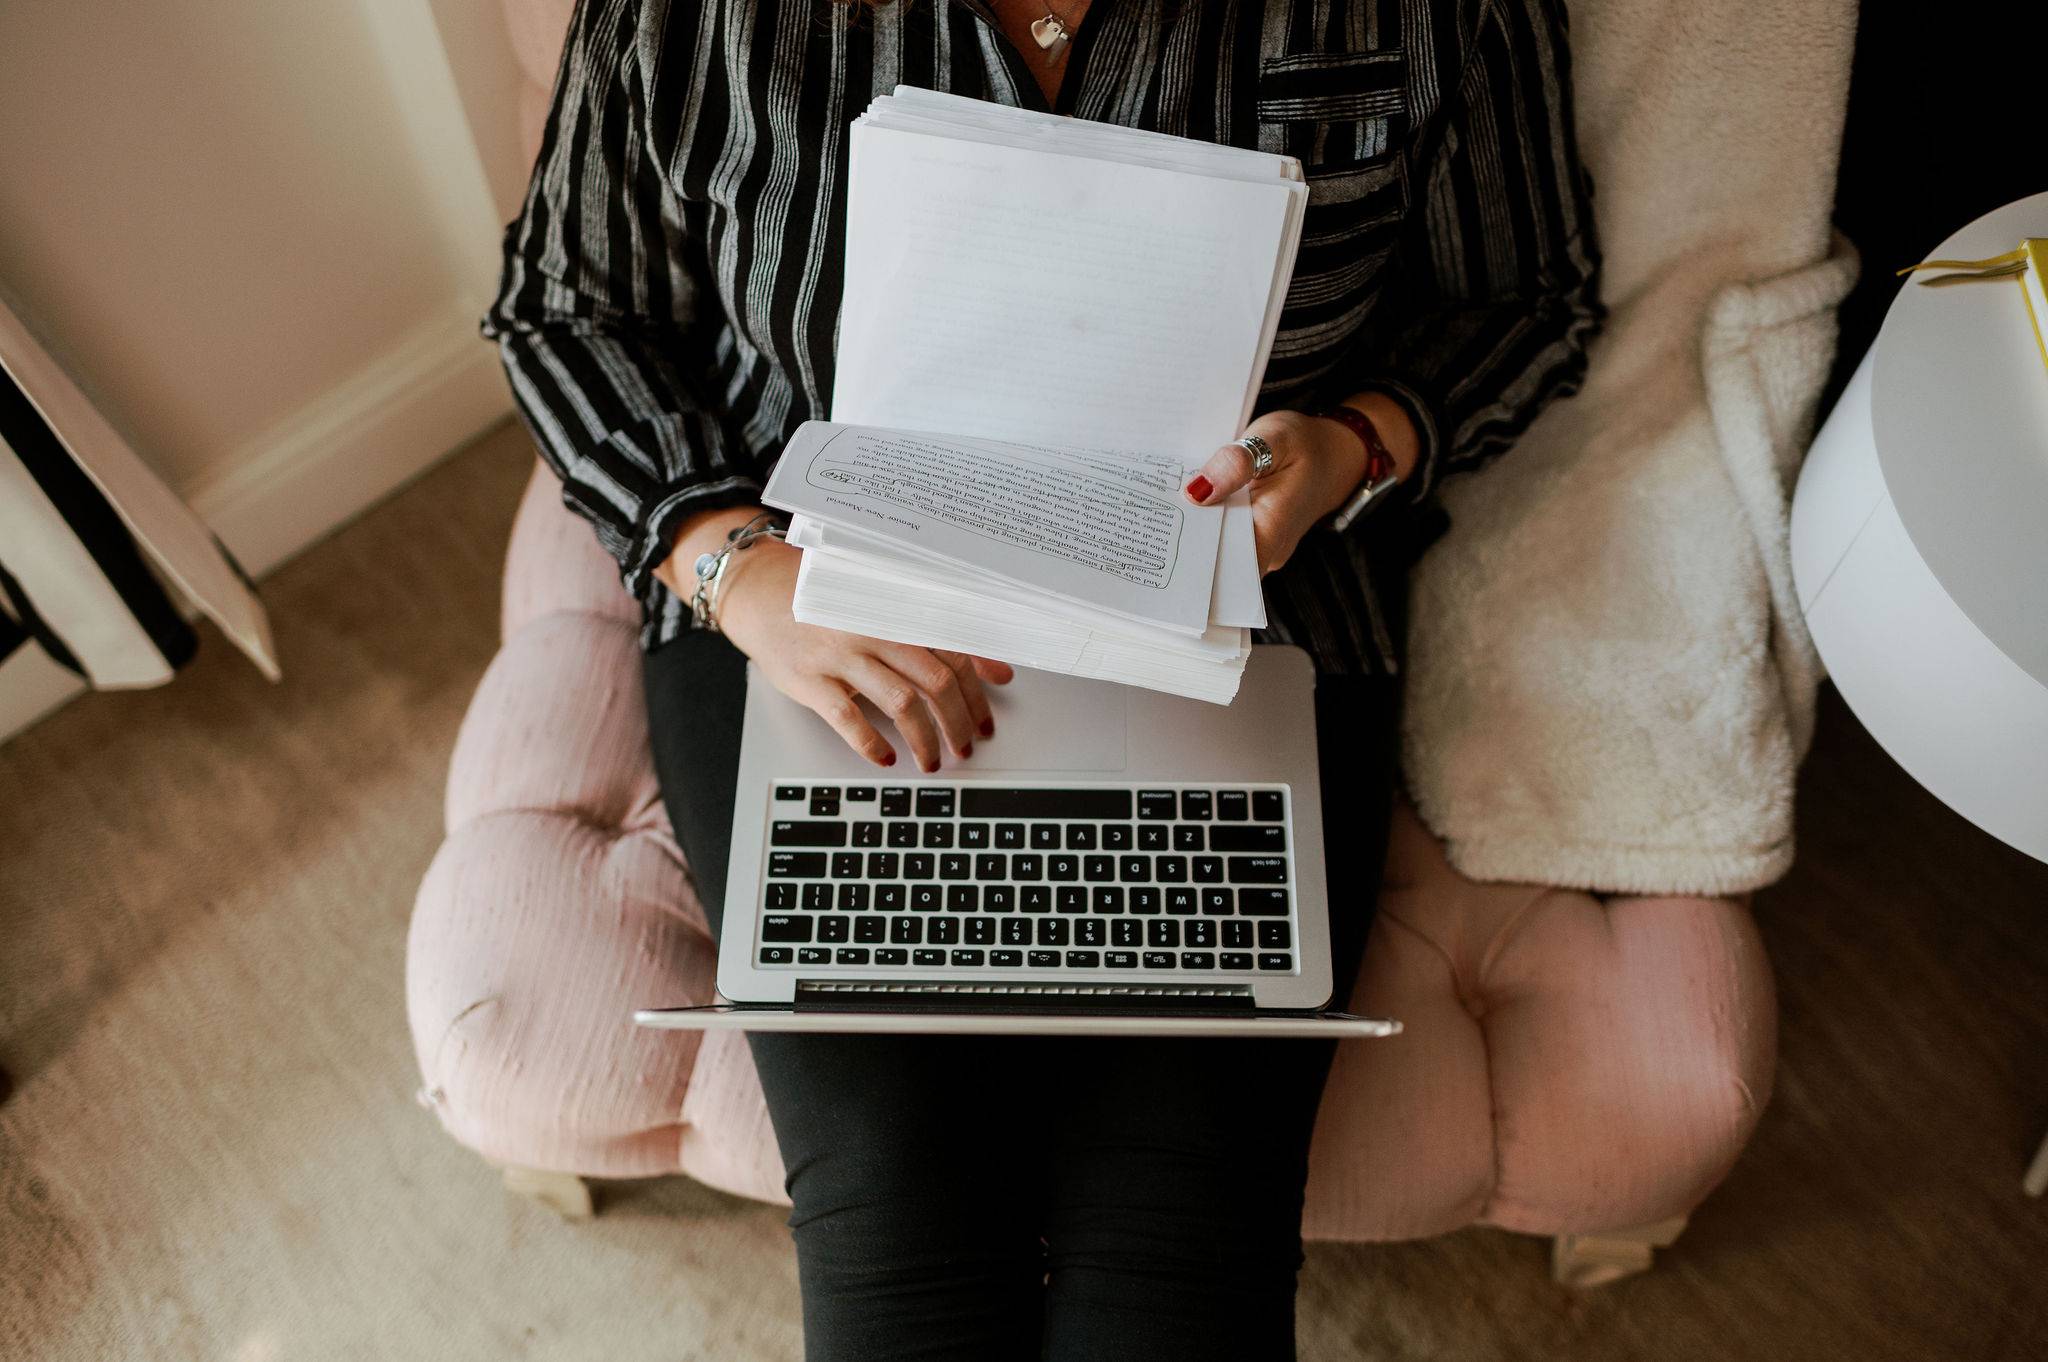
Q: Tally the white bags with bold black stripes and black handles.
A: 0